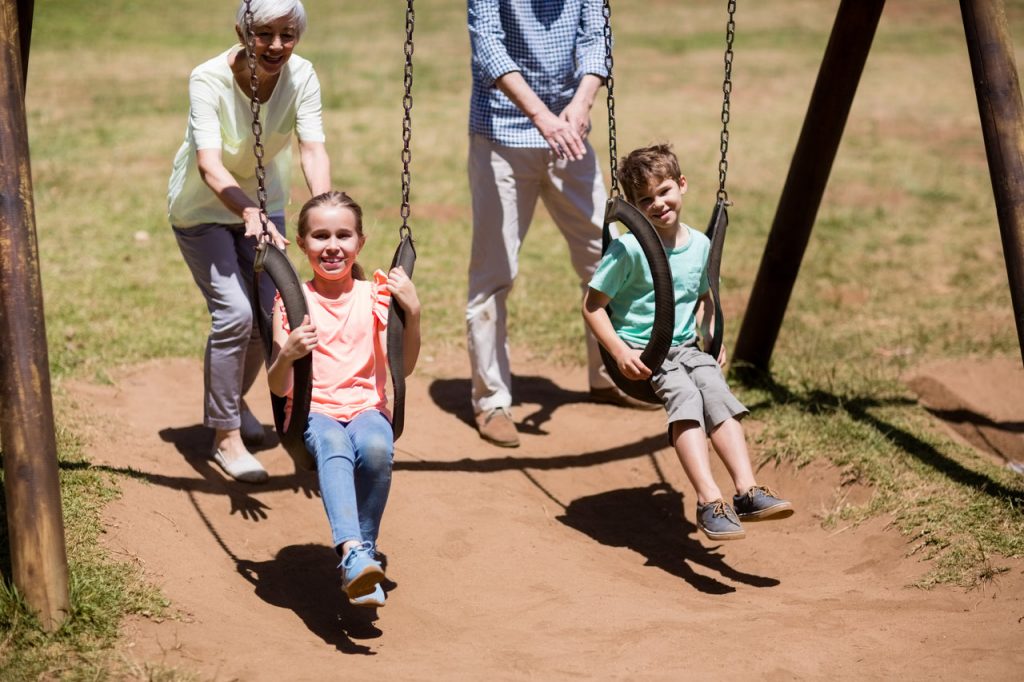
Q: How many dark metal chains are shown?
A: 4